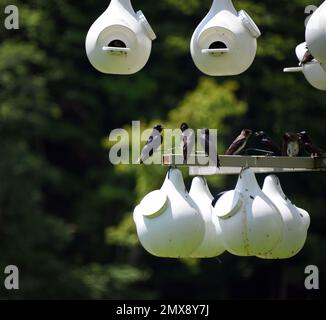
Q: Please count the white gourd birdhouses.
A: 8